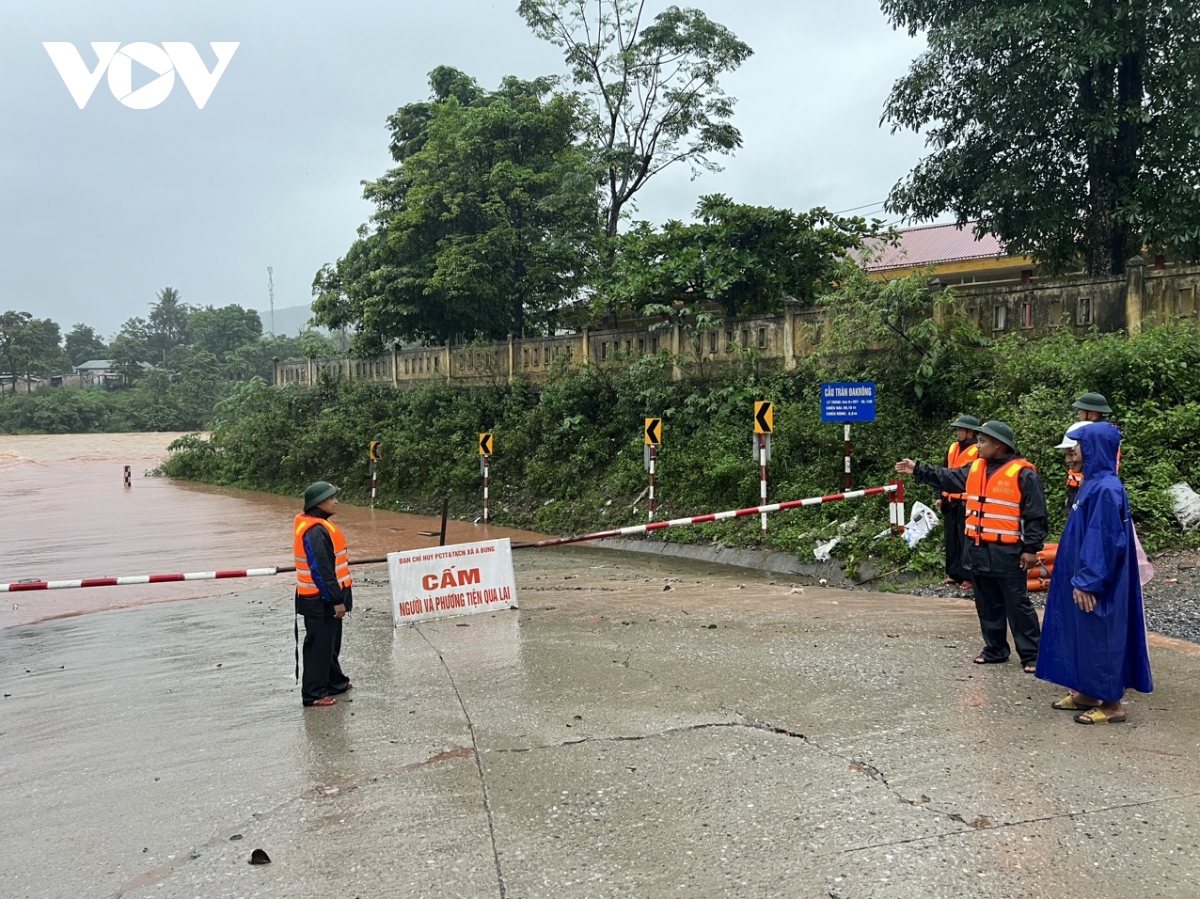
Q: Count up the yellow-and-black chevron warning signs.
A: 4